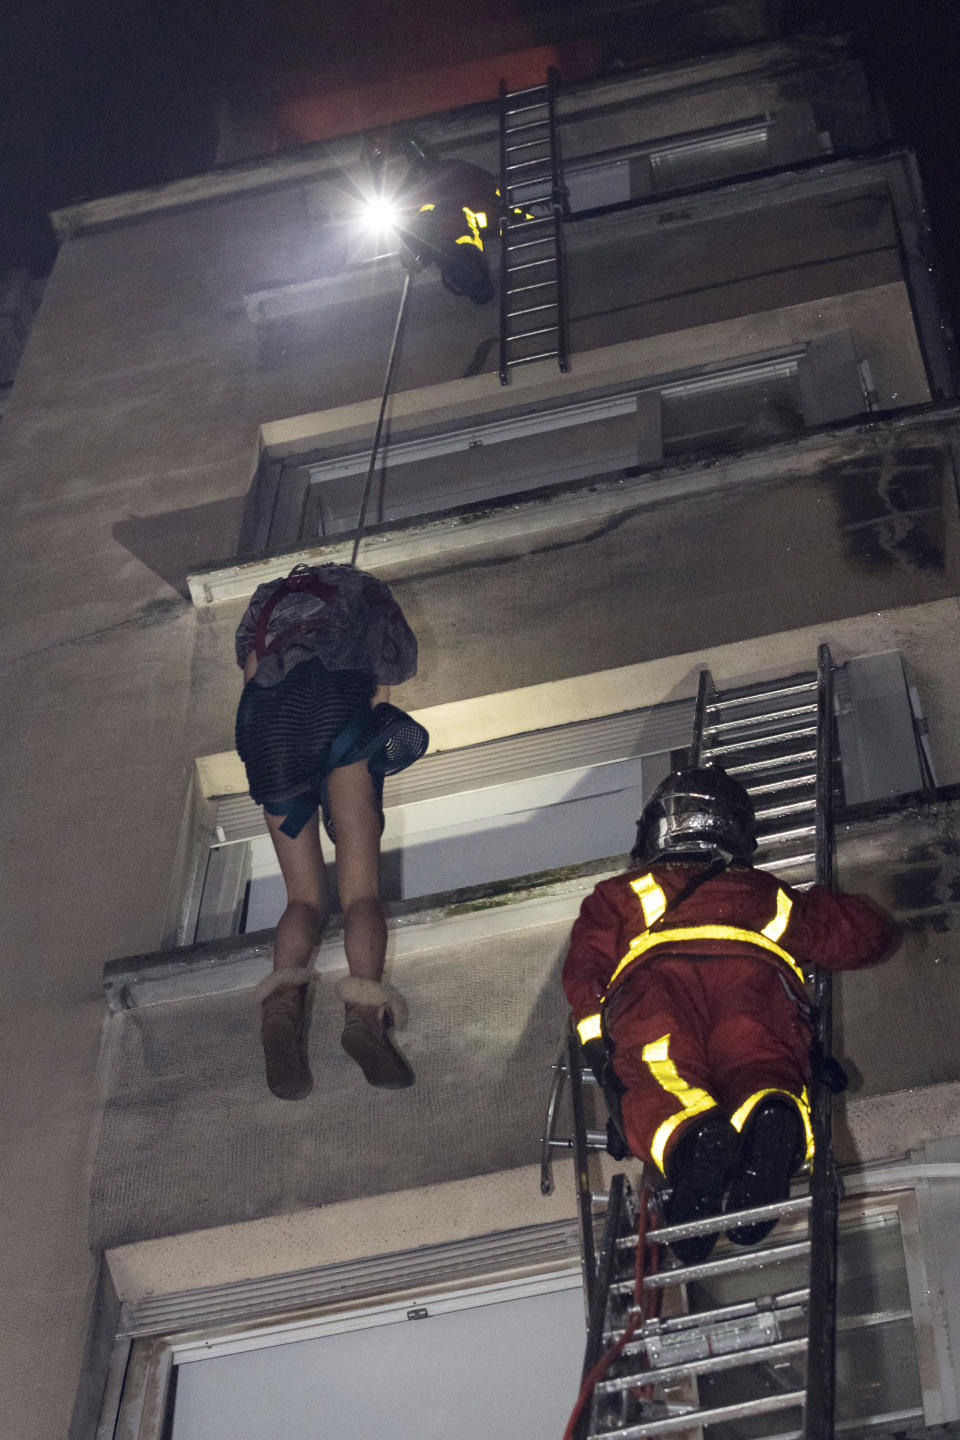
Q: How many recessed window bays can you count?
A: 4